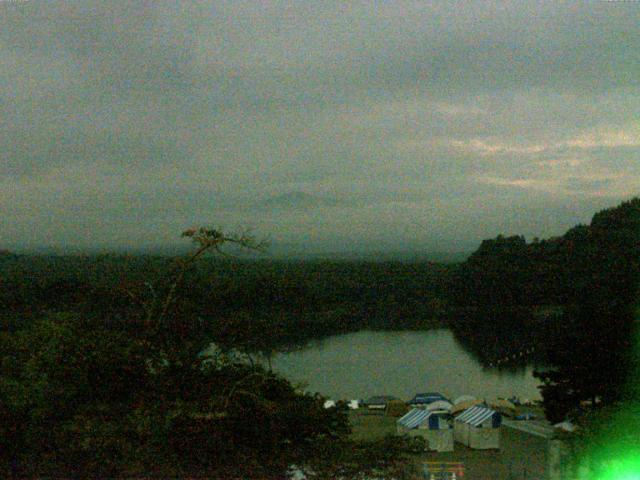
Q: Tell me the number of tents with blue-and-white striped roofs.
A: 2